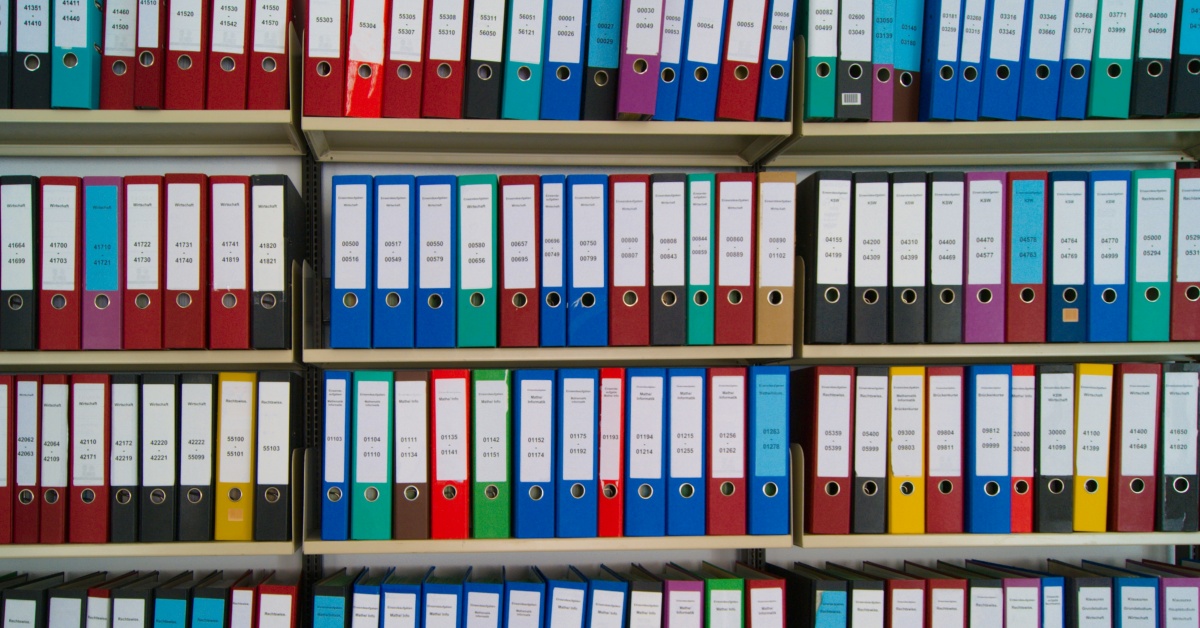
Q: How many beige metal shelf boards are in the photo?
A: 9